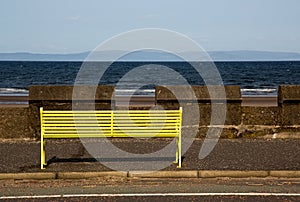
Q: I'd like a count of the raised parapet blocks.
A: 3